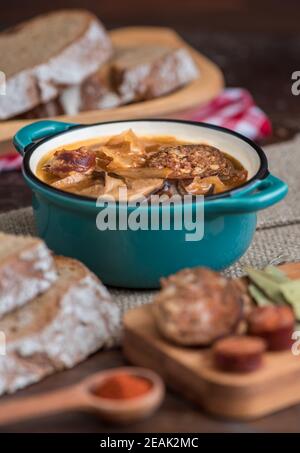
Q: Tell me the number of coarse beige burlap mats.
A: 1